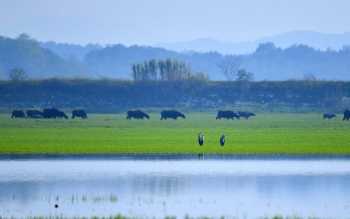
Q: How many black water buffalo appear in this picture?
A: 10